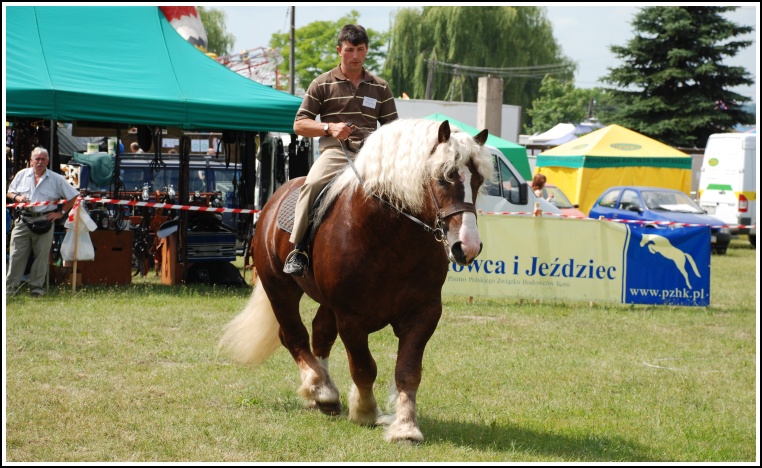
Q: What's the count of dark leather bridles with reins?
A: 1